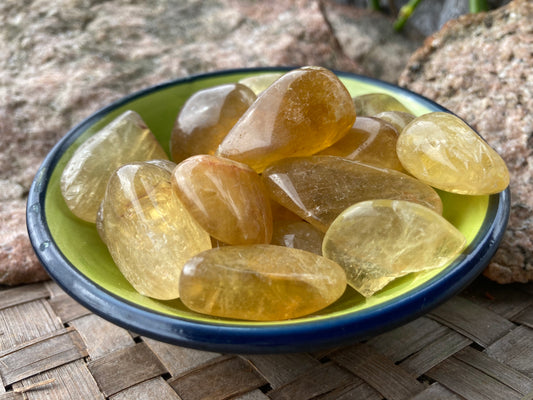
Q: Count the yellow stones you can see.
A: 14